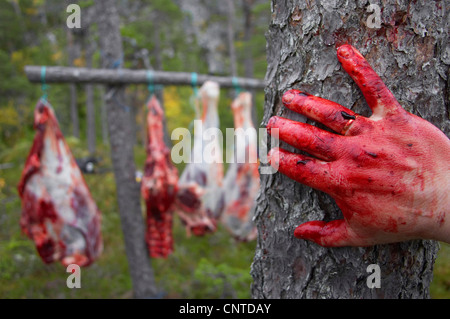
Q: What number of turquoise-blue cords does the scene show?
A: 4